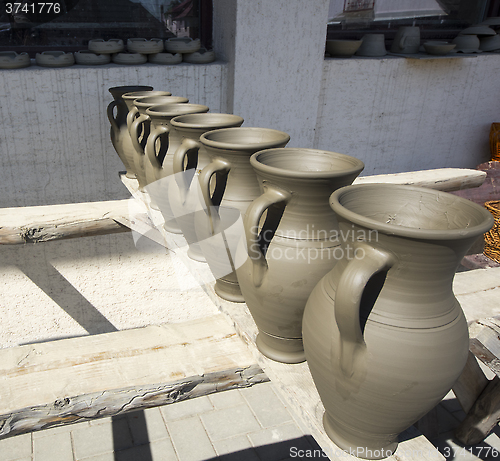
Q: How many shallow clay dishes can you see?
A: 9